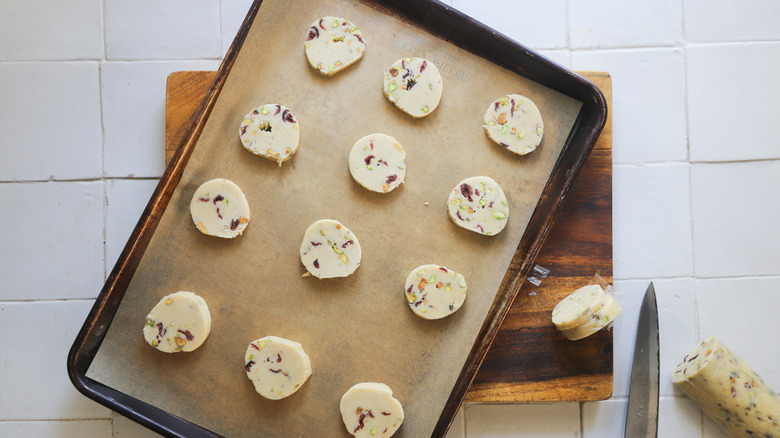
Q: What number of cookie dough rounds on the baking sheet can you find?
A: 12